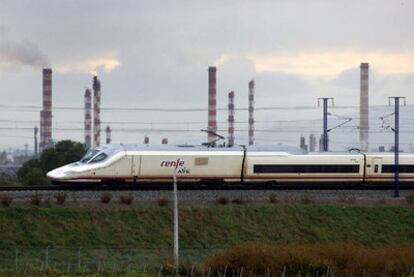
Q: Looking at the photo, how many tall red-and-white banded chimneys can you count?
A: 7